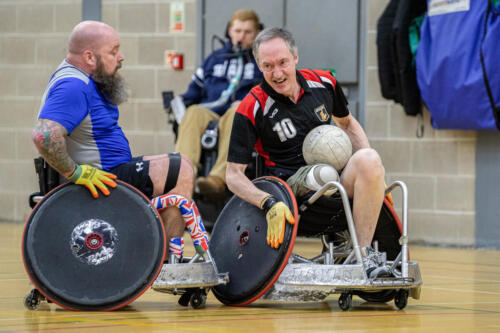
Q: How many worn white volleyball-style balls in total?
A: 1